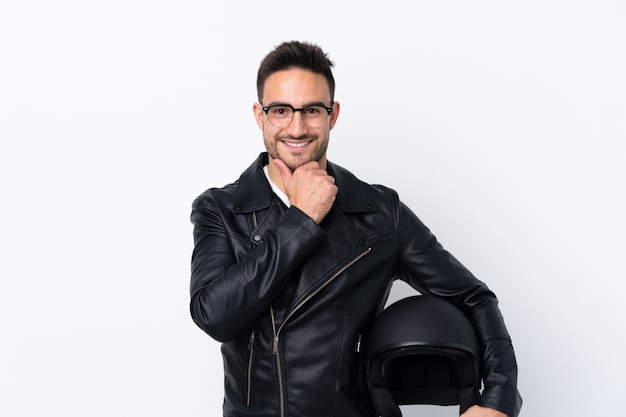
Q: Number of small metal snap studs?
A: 4